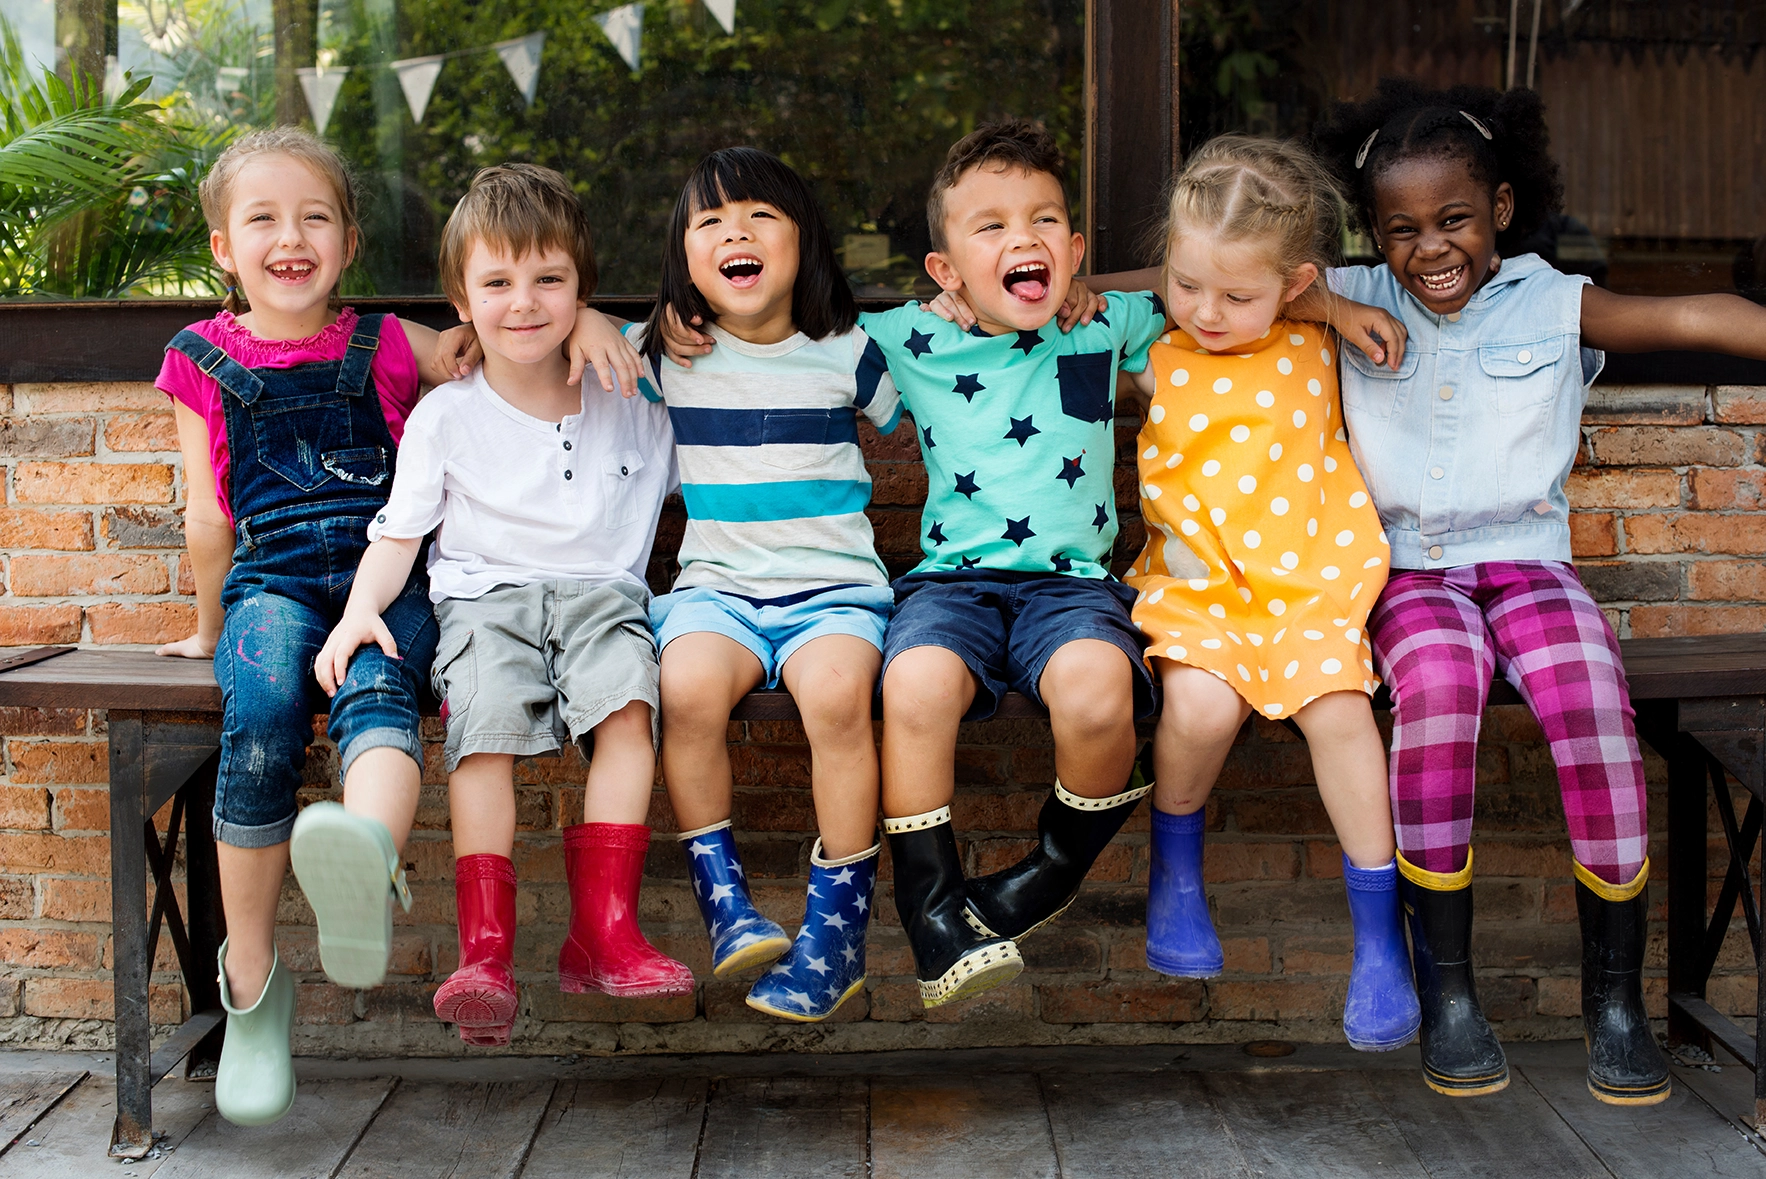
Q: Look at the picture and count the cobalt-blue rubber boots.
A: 2